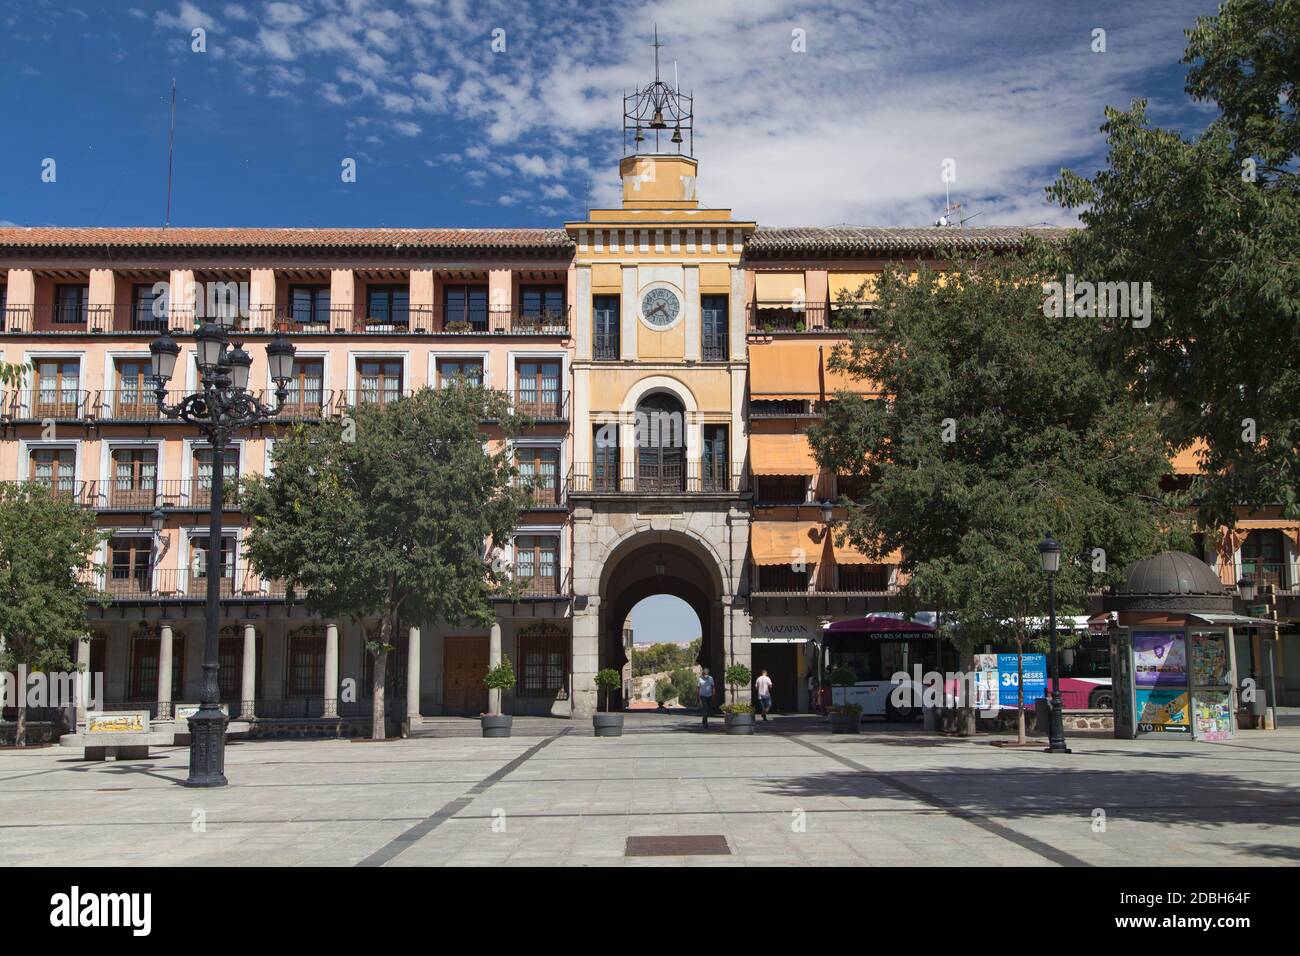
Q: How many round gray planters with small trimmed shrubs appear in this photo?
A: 4